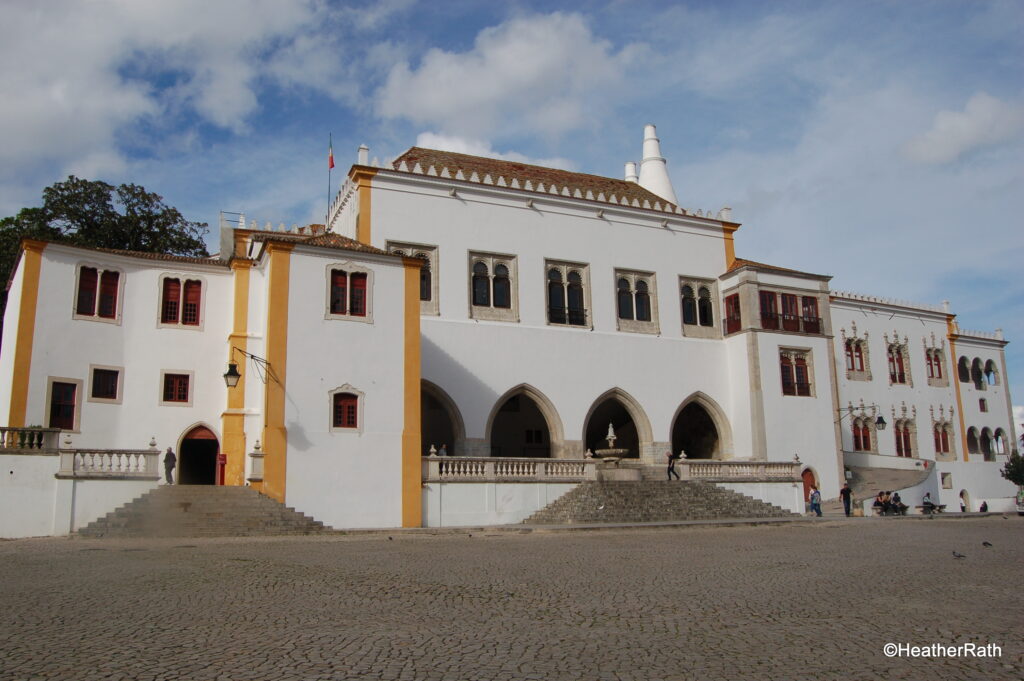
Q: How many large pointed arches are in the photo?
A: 4